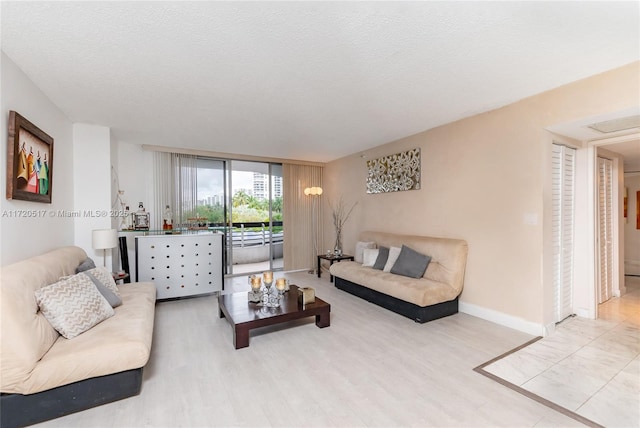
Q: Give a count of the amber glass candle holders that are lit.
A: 3